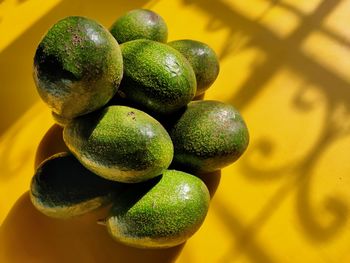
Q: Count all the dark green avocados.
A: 8